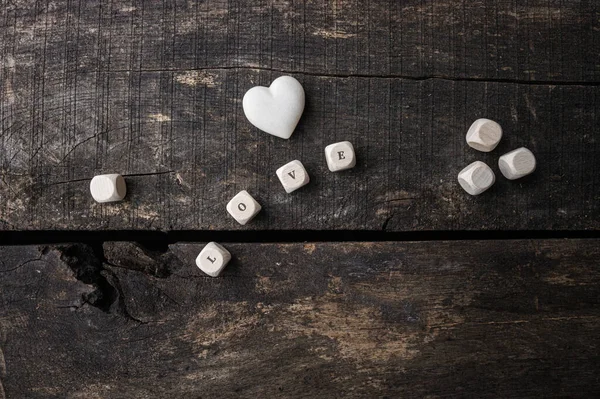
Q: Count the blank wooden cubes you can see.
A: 4